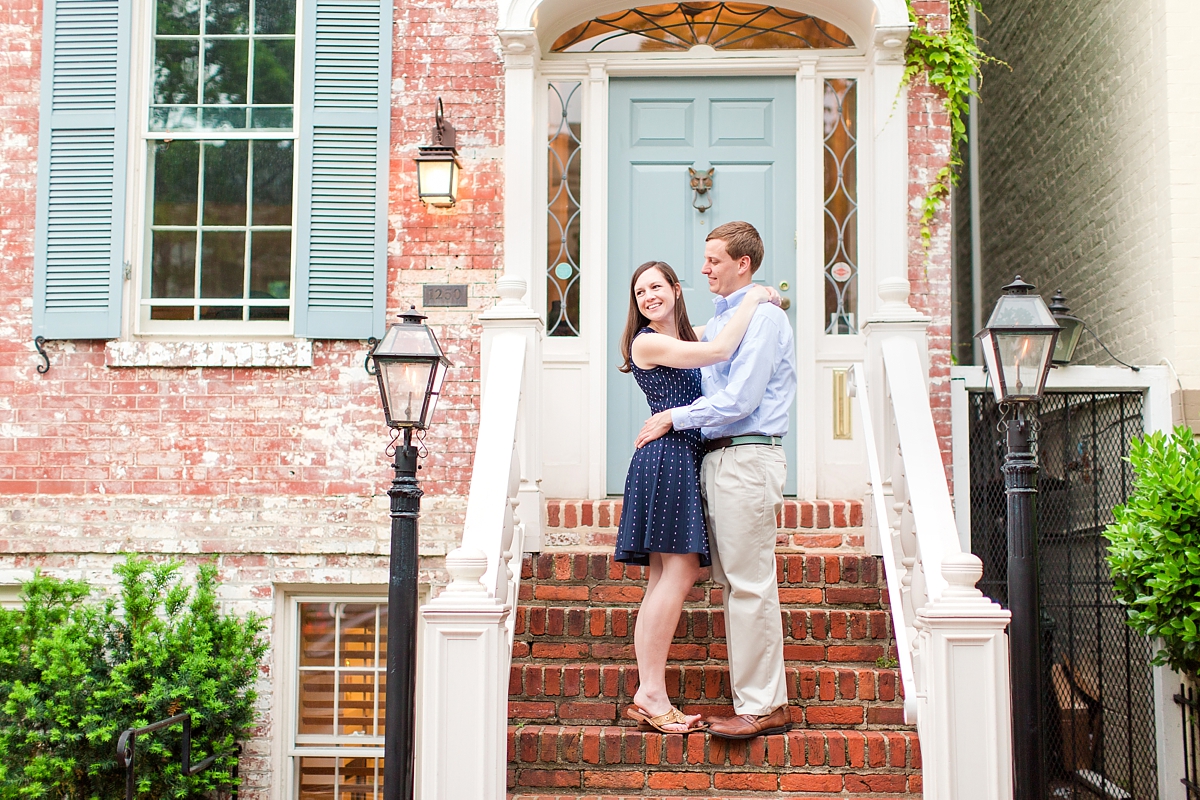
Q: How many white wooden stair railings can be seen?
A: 2